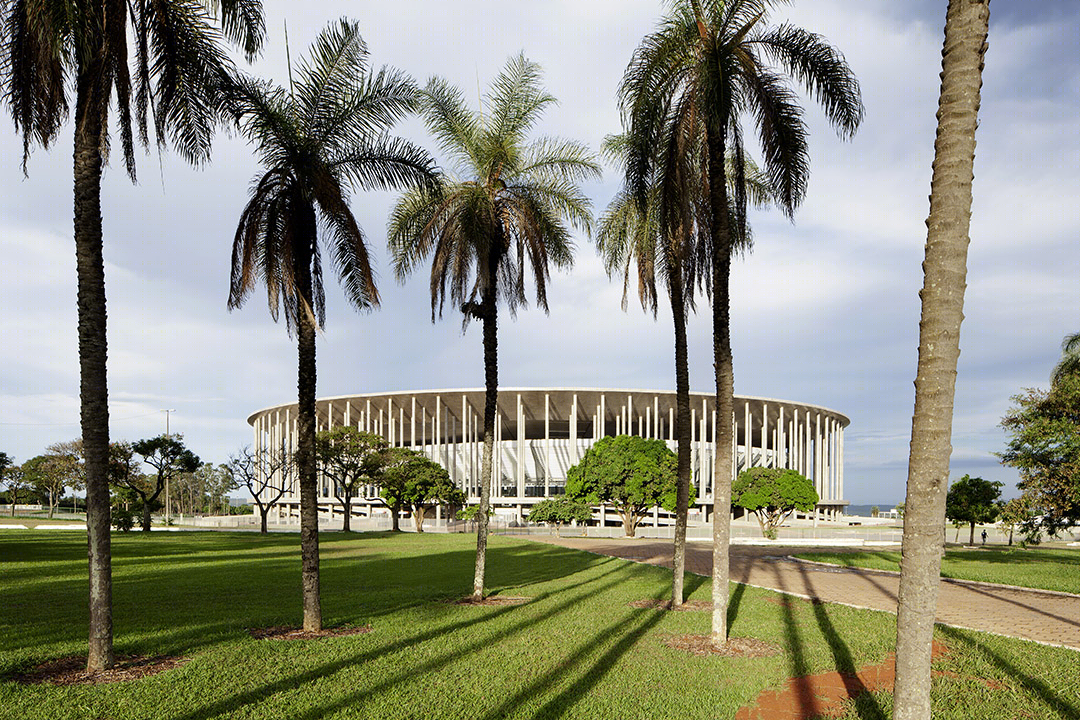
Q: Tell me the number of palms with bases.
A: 5